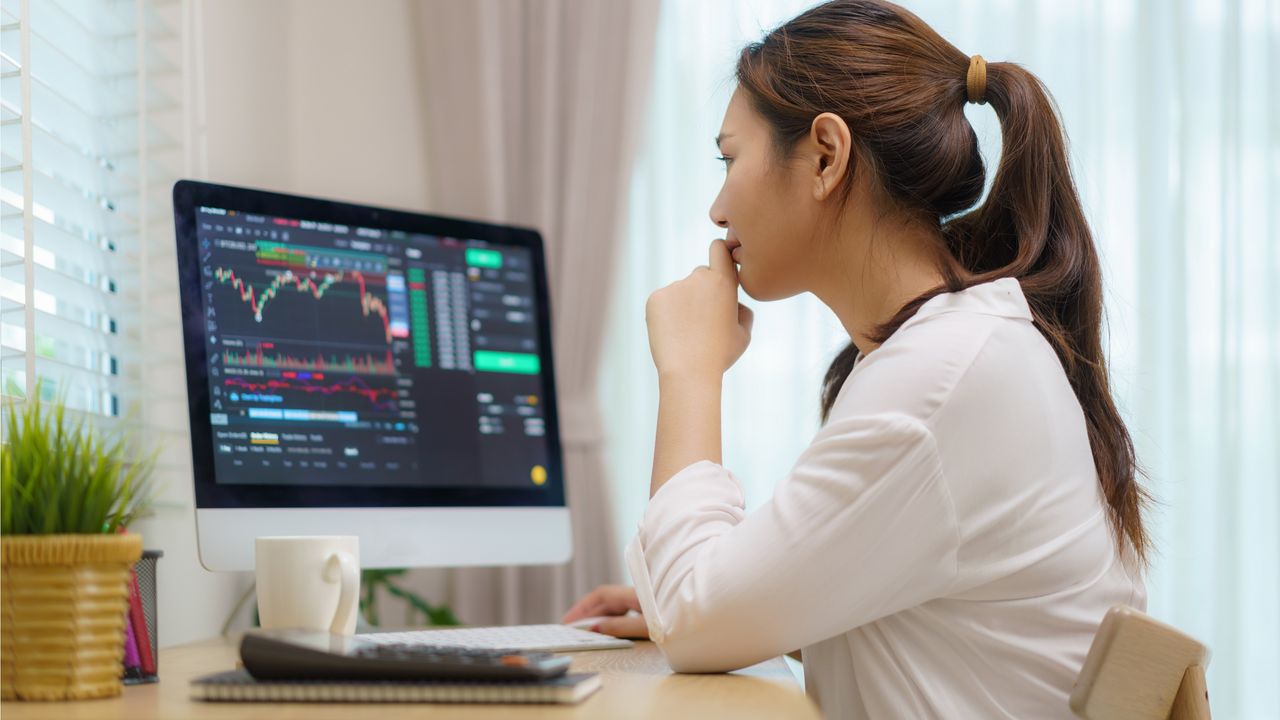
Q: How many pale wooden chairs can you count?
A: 1